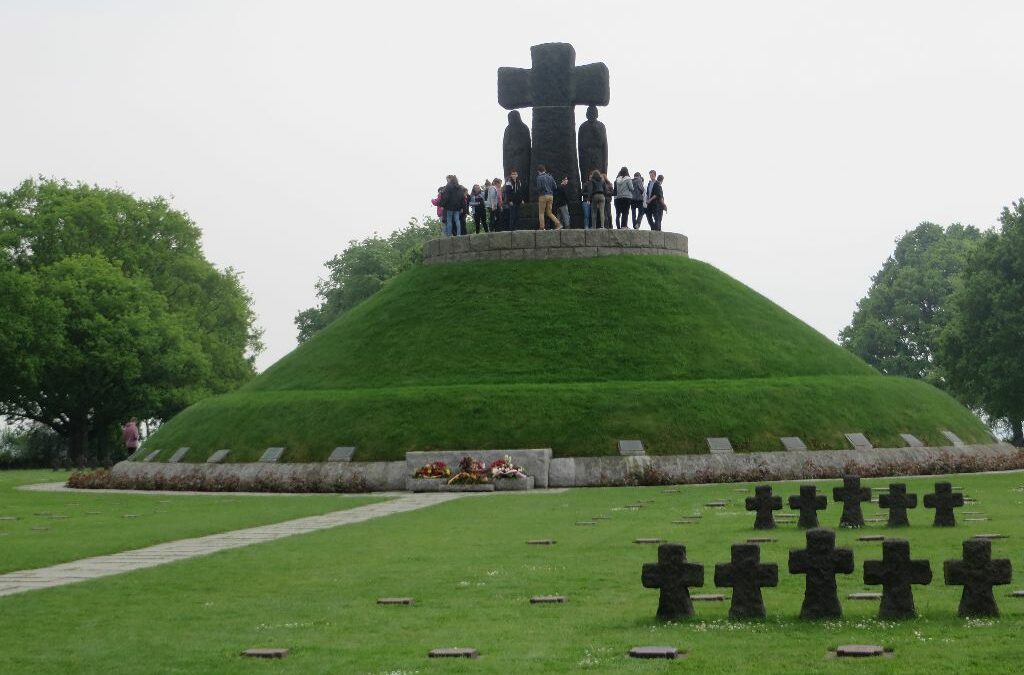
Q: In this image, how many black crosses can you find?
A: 11